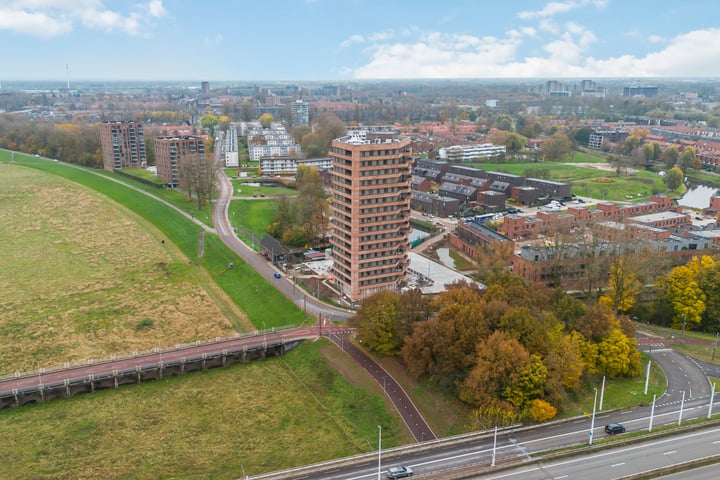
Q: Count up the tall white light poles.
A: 8